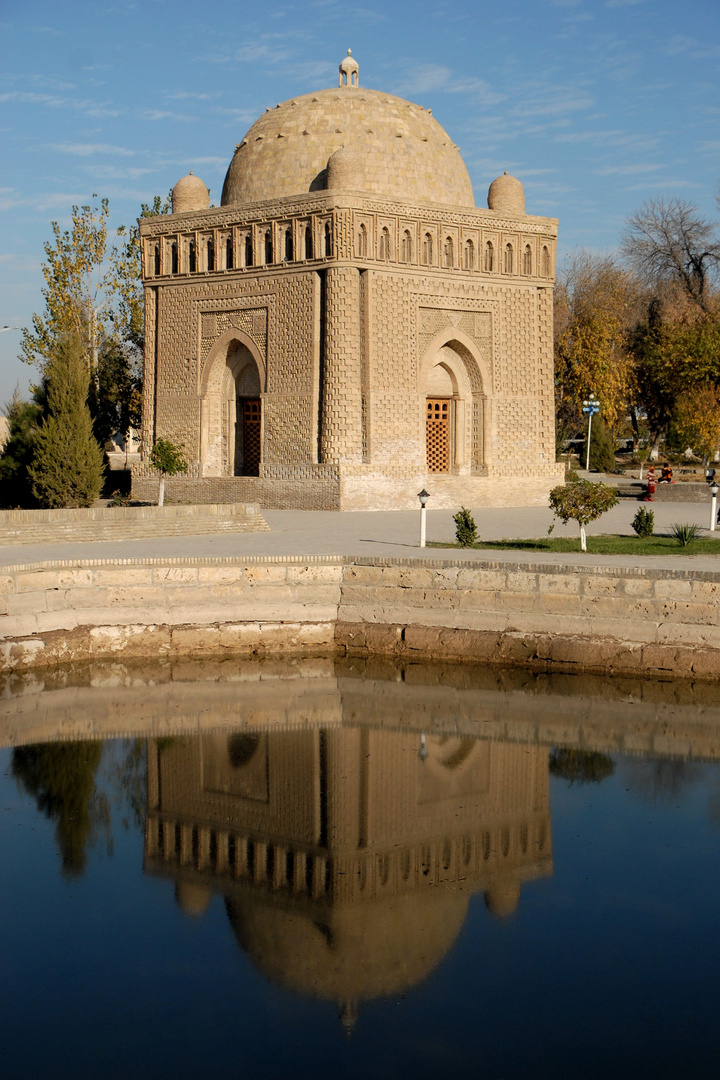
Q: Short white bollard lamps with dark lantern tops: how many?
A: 2